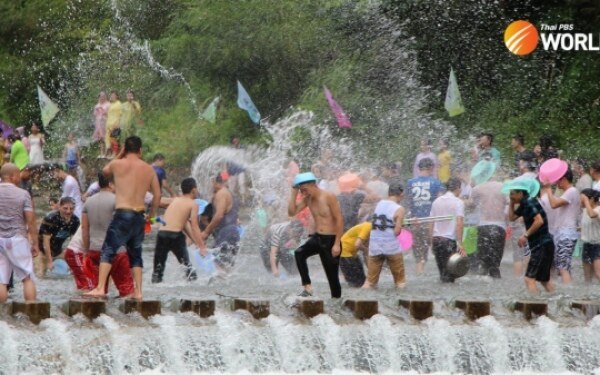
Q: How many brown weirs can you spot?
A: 11